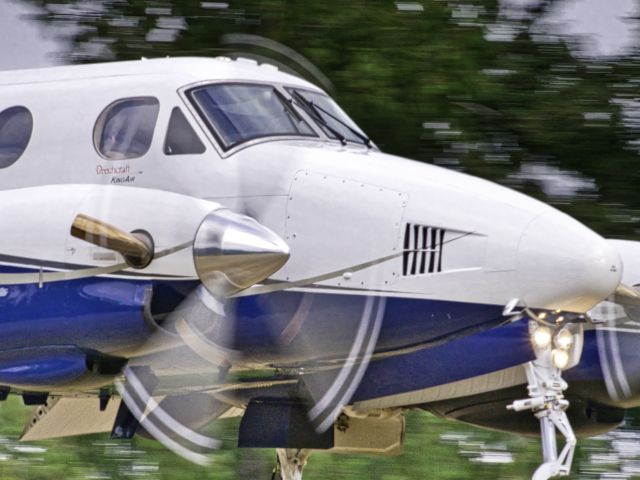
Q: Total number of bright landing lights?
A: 3